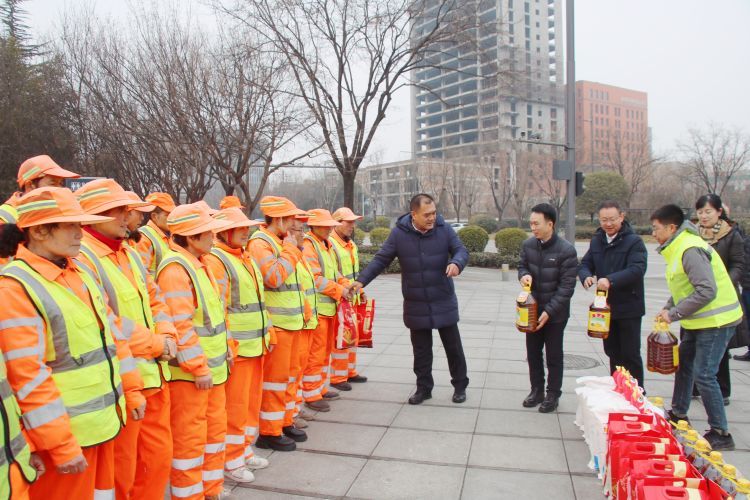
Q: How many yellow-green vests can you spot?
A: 12